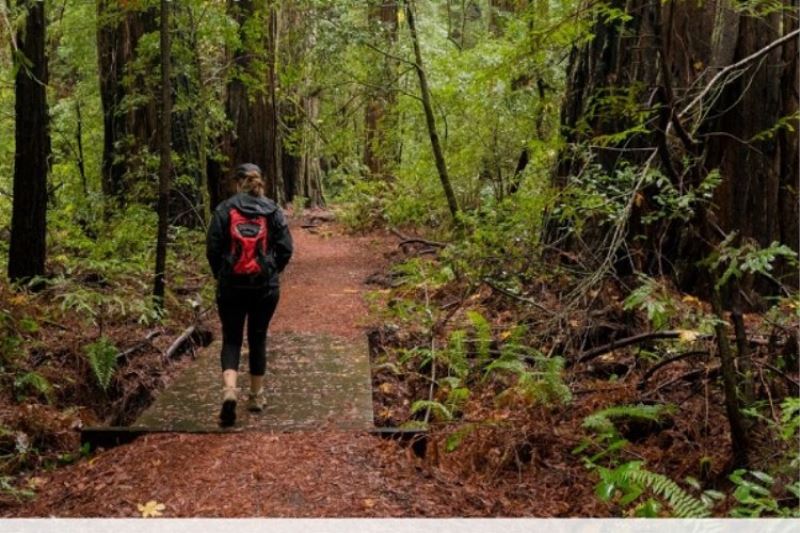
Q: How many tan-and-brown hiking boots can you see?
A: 2